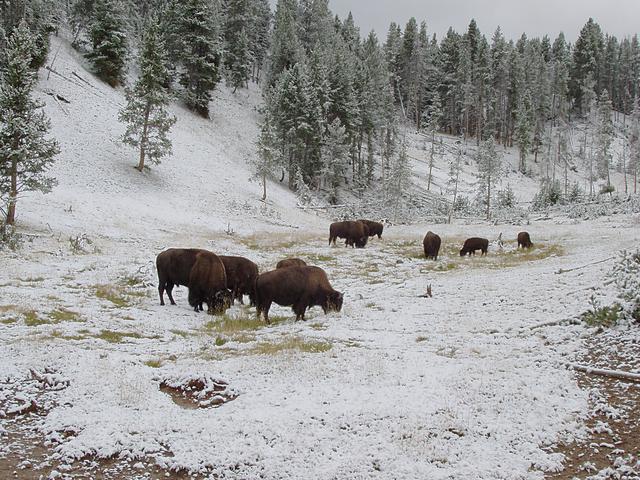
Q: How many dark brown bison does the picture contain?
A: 9